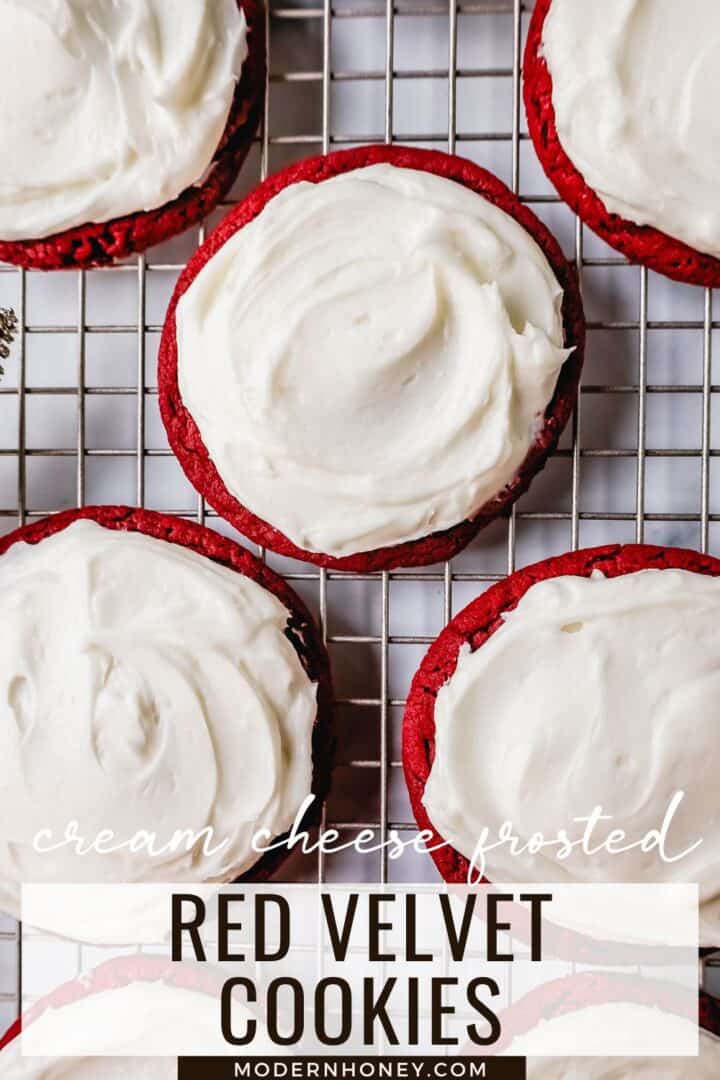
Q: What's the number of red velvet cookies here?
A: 7